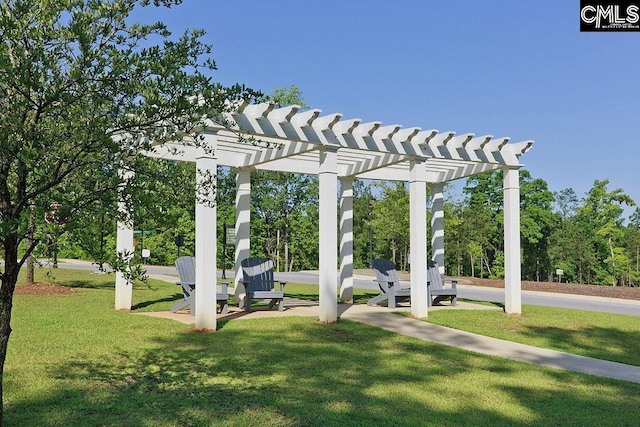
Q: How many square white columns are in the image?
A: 8